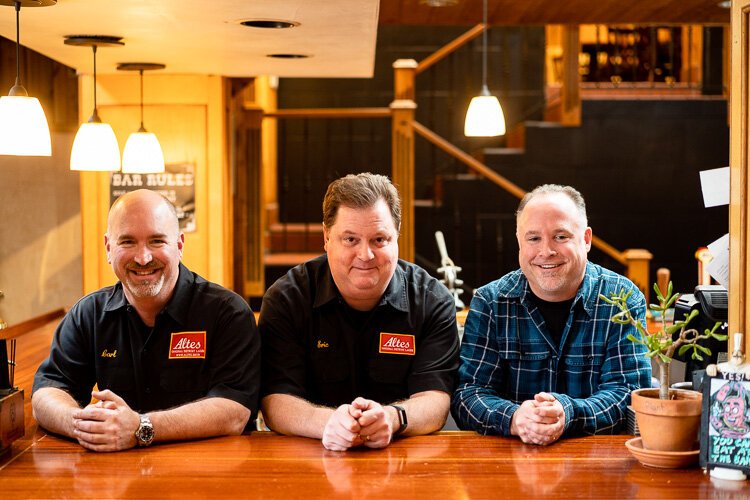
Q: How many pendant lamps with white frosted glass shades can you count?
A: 4